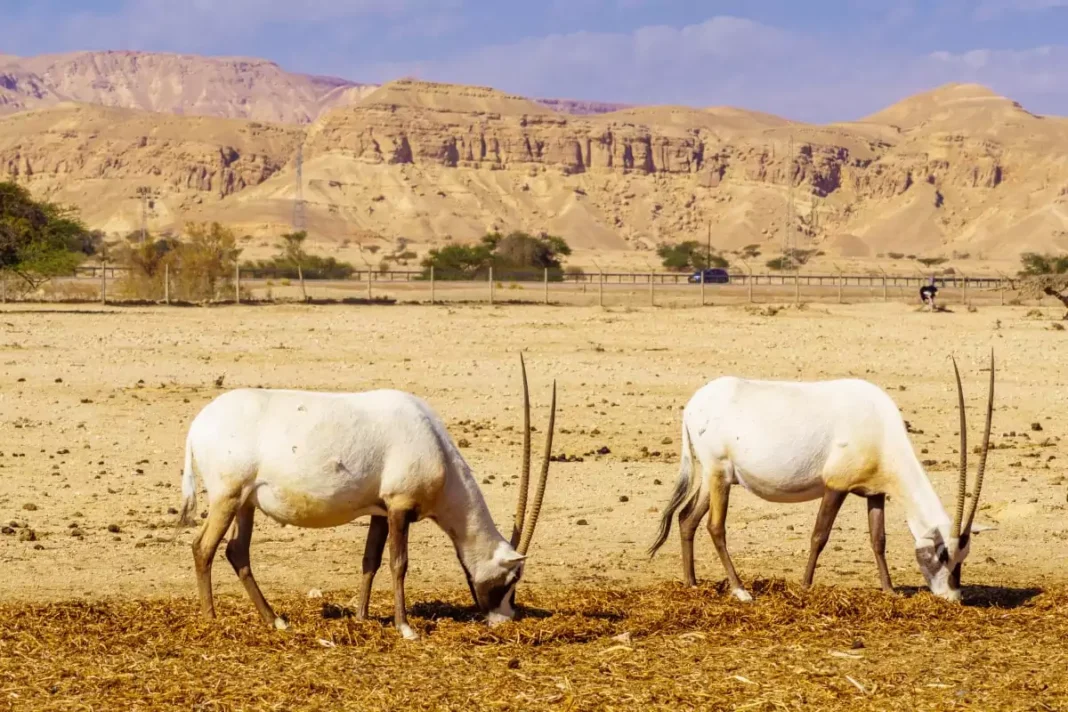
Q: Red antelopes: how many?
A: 0